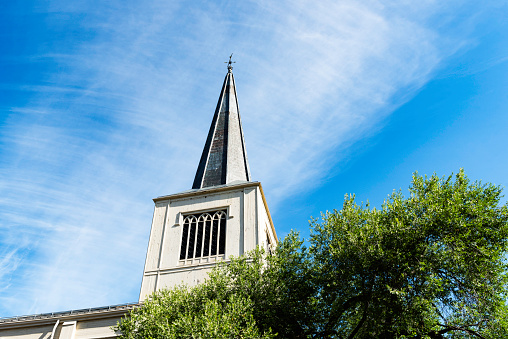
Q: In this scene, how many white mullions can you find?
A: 5